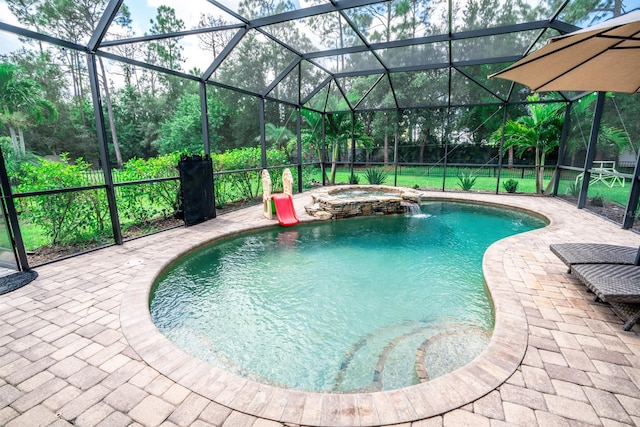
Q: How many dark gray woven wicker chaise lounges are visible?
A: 2